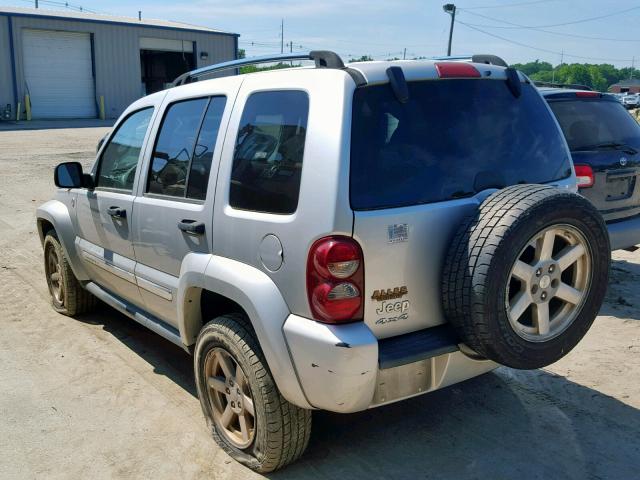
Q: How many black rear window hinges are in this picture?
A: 2